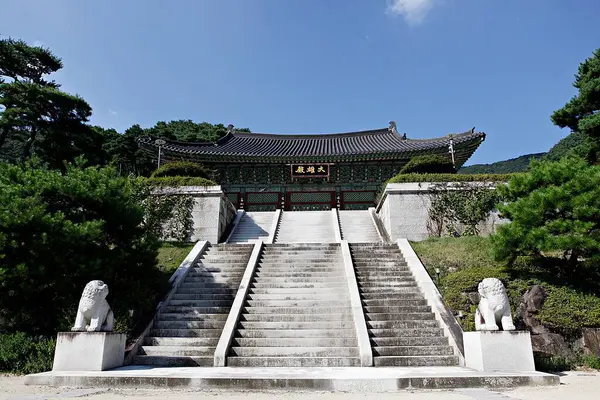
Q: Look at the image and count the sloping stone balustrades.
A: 8